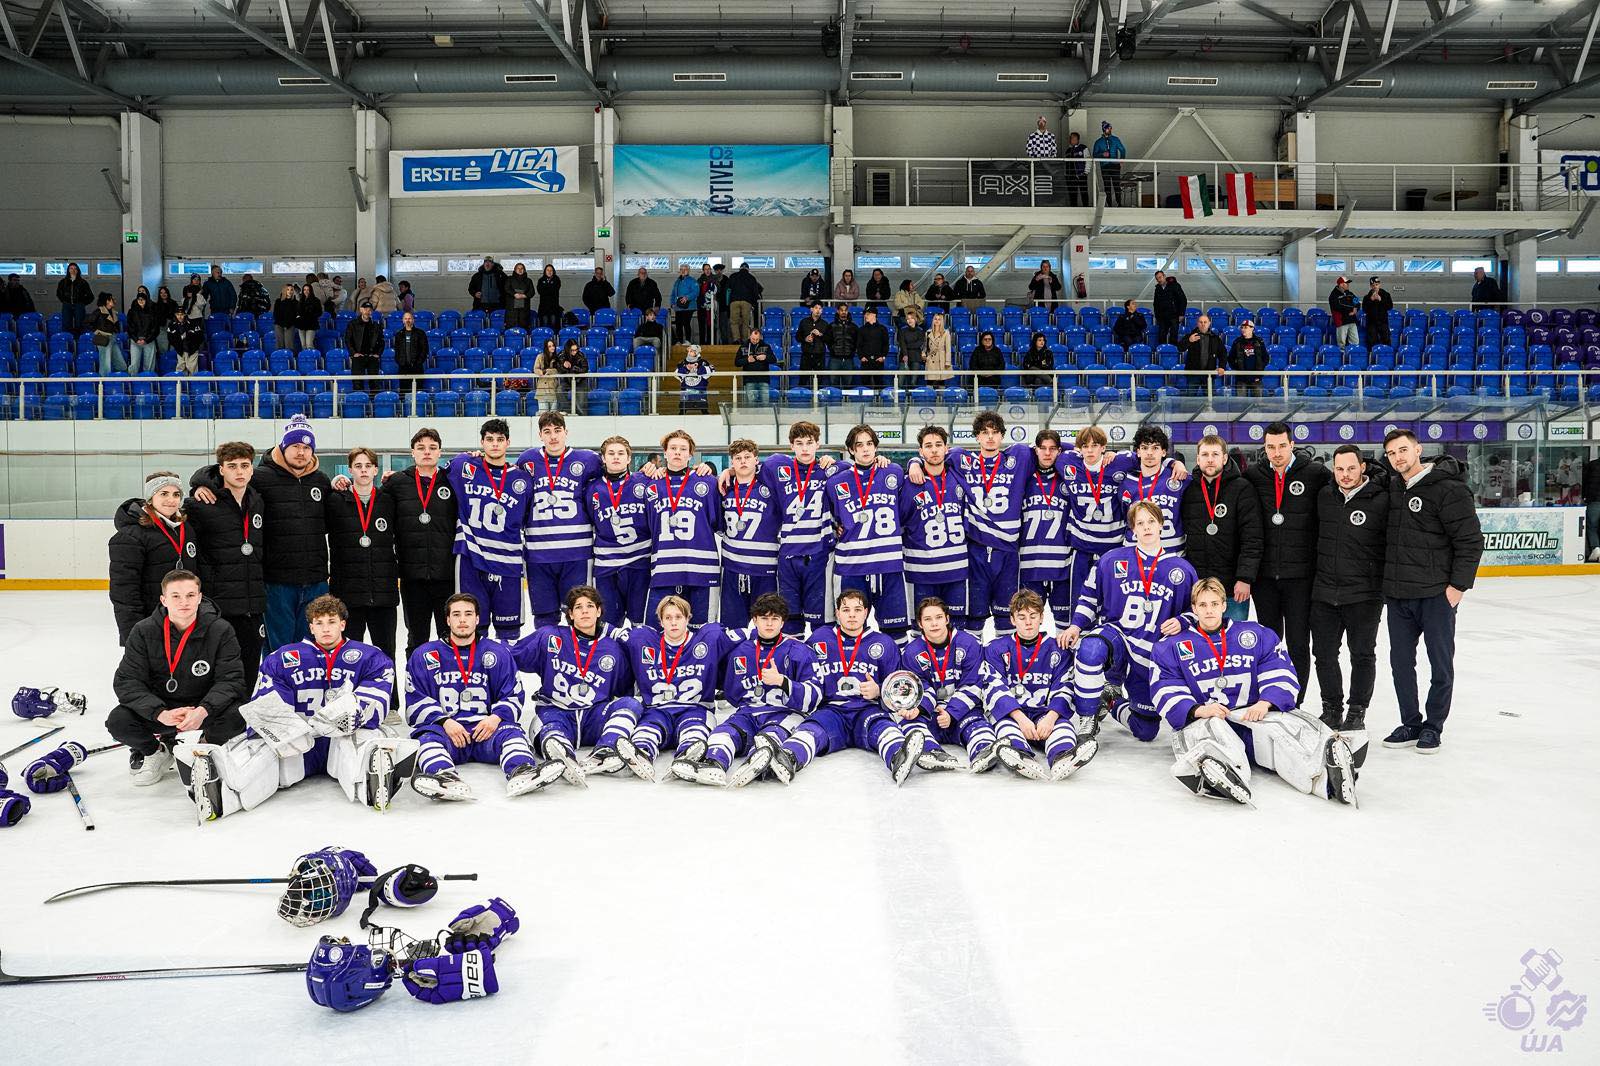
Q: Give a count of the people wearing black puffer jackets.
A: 10